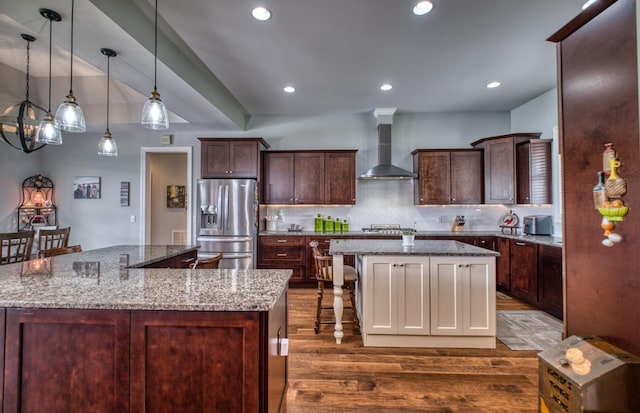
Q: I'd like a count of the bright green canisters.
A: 4